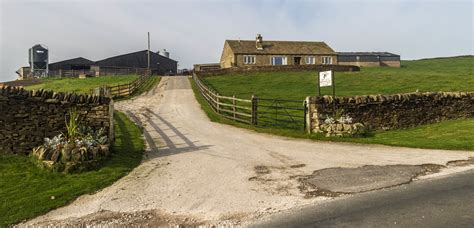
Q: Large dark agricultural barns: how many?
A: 2